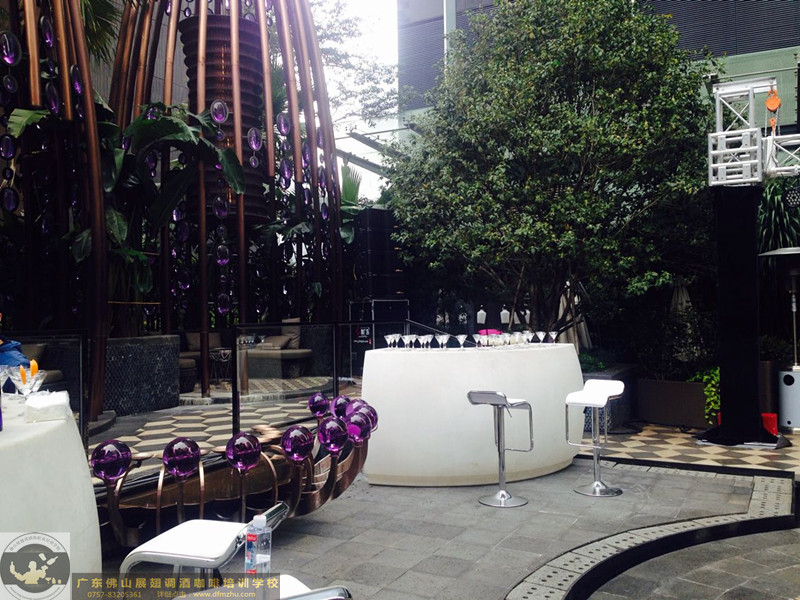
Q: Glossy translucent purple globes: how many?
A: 10